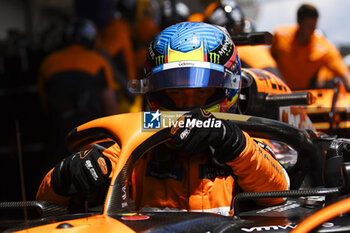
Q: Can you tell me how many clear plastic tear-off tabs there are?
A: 2